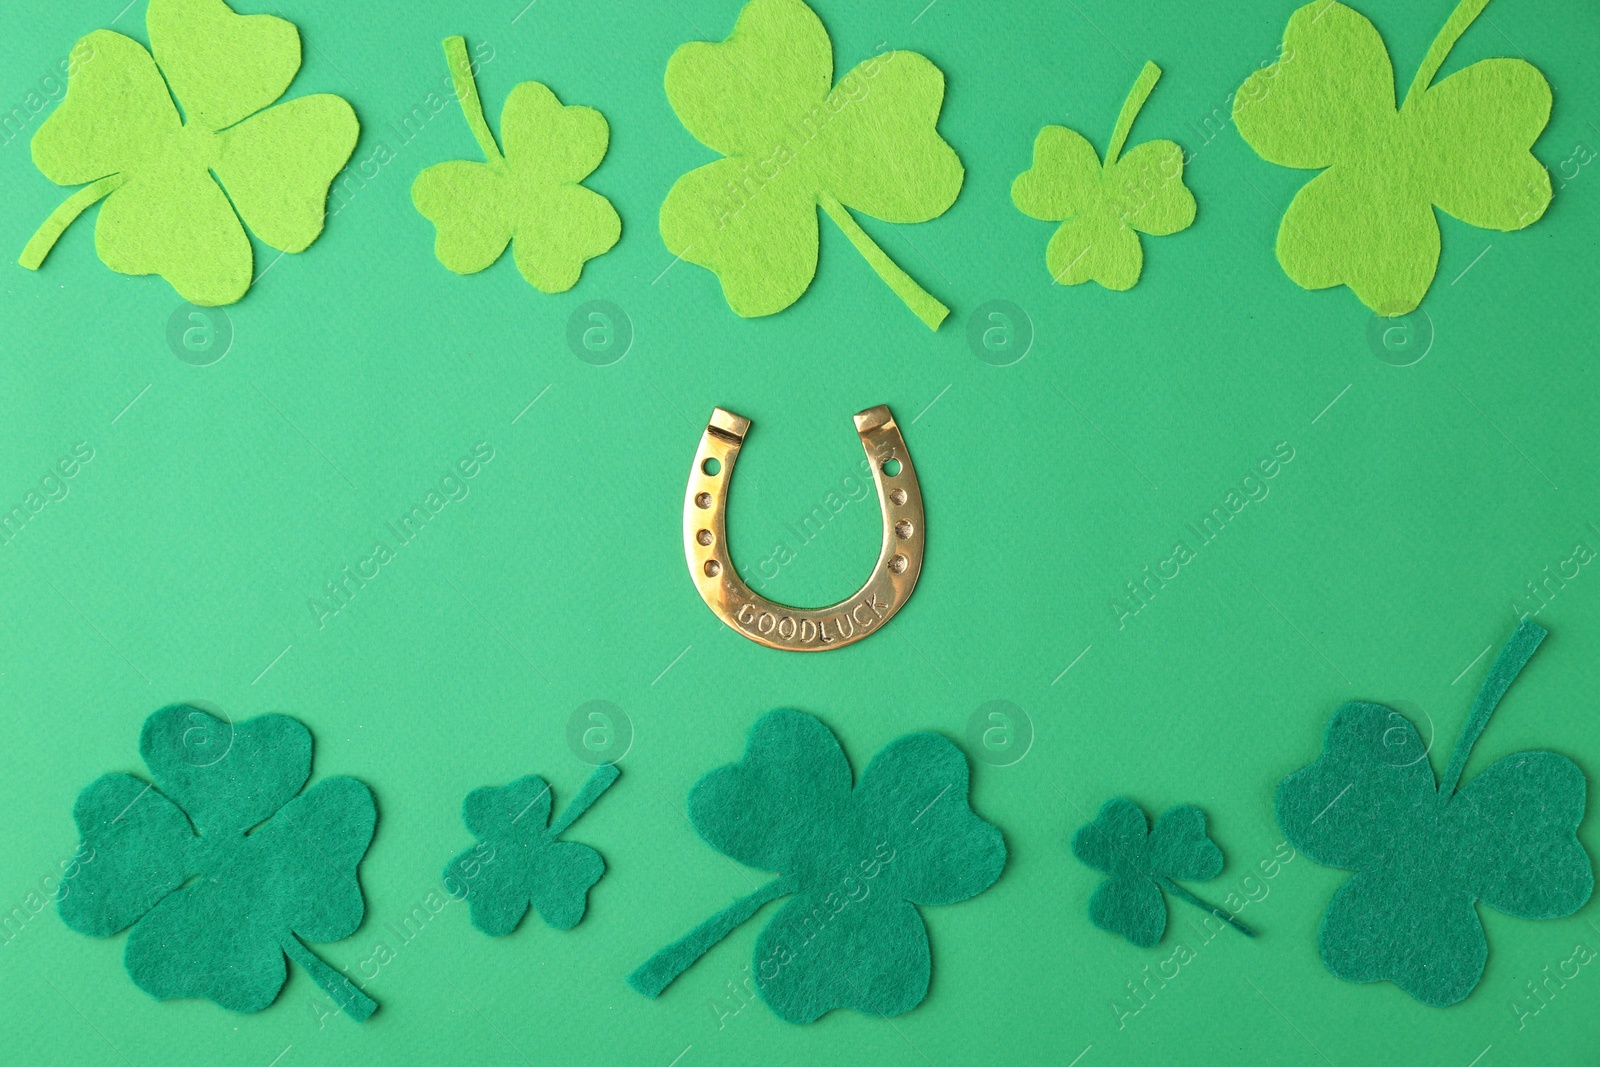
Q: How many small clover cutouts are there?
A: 4